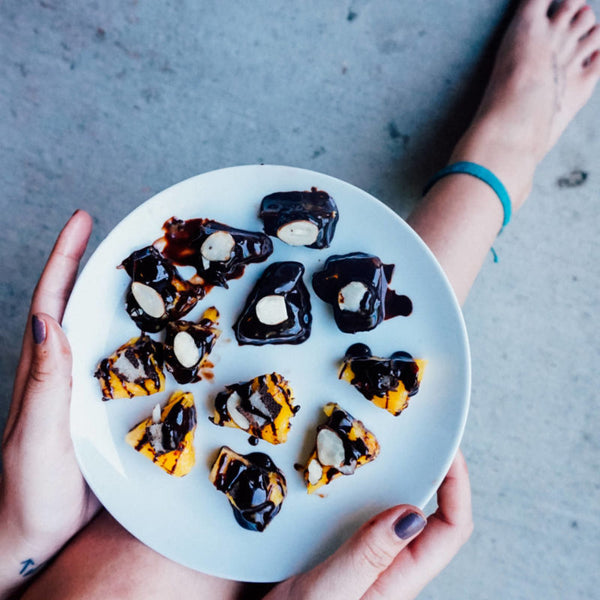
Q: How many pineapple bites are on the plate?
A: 12